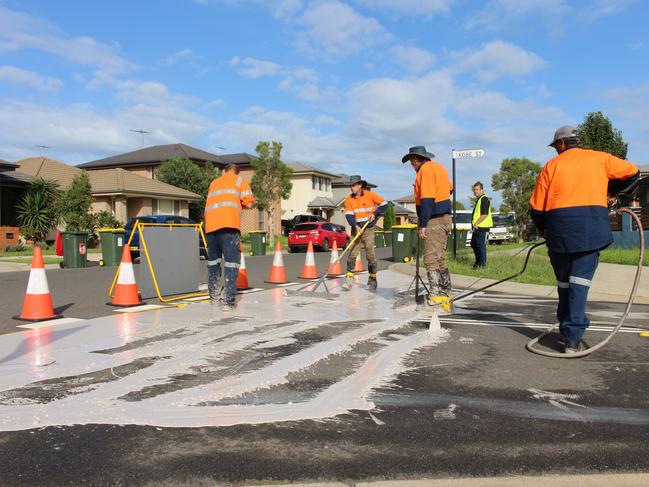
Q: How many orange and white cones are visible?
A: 7